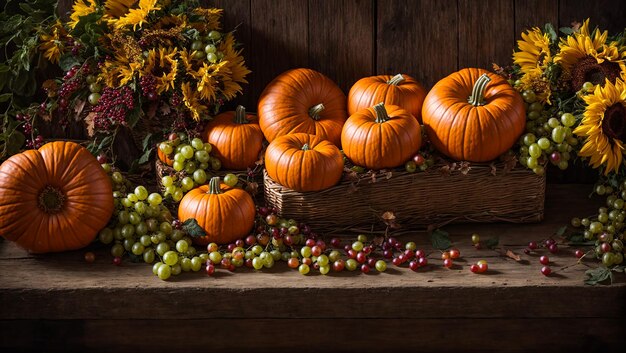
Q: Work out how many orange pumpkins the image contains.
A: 8